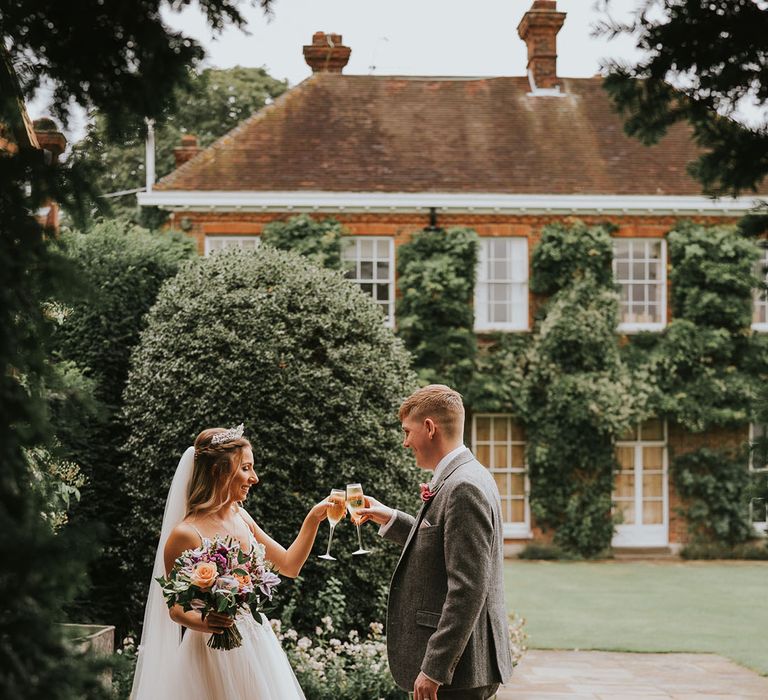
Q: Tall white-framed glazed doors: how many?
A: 1